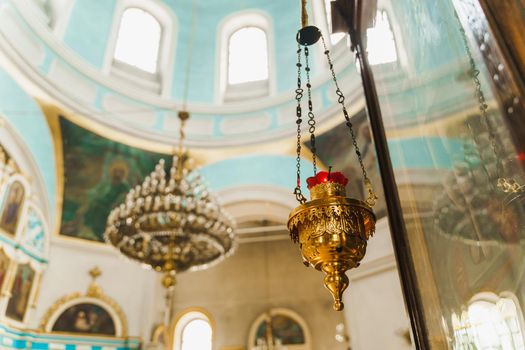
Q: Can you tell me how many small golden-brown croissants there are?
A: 0